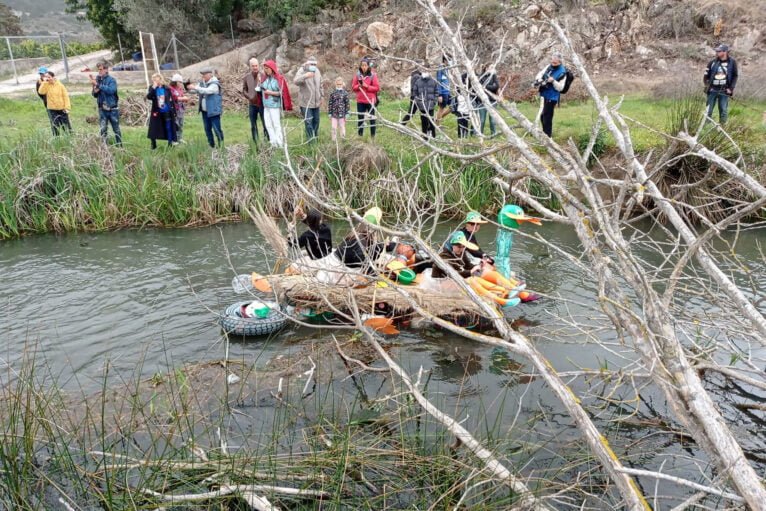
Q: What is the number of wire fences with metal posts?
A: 1